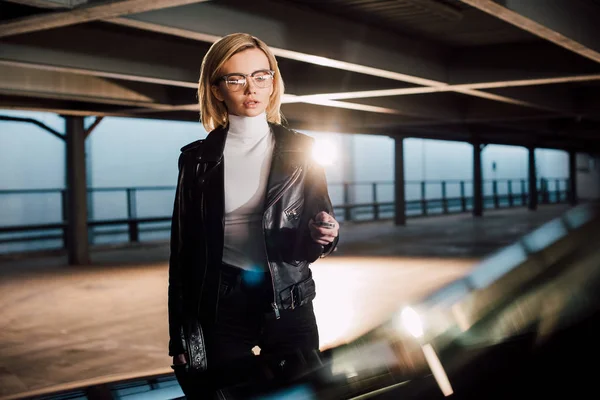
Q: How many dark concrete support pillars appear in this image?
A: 5